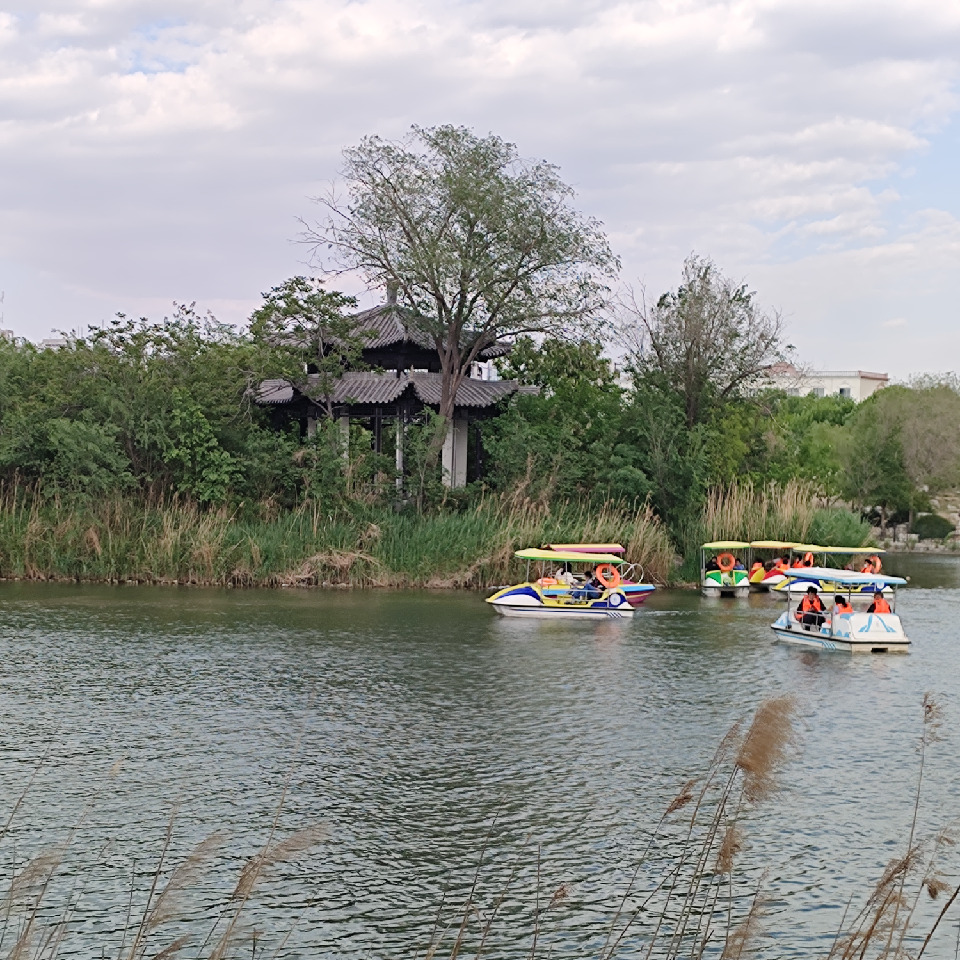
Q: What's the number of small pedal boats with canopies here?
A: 6